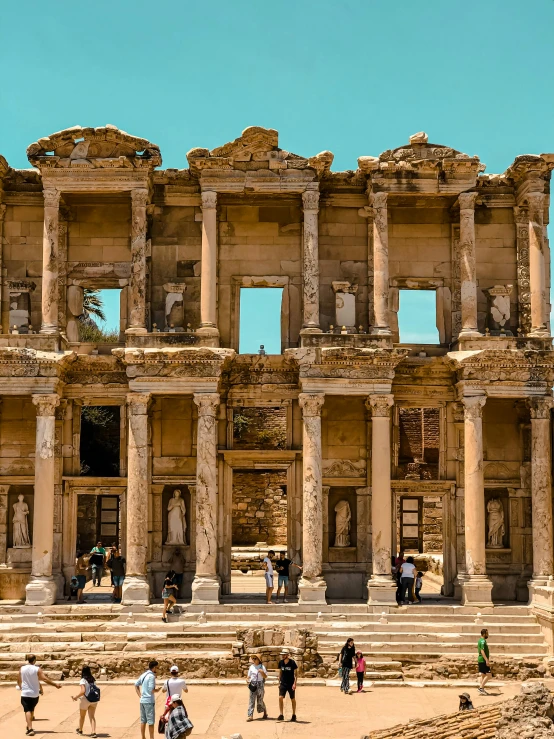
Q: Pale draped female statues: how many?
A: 4